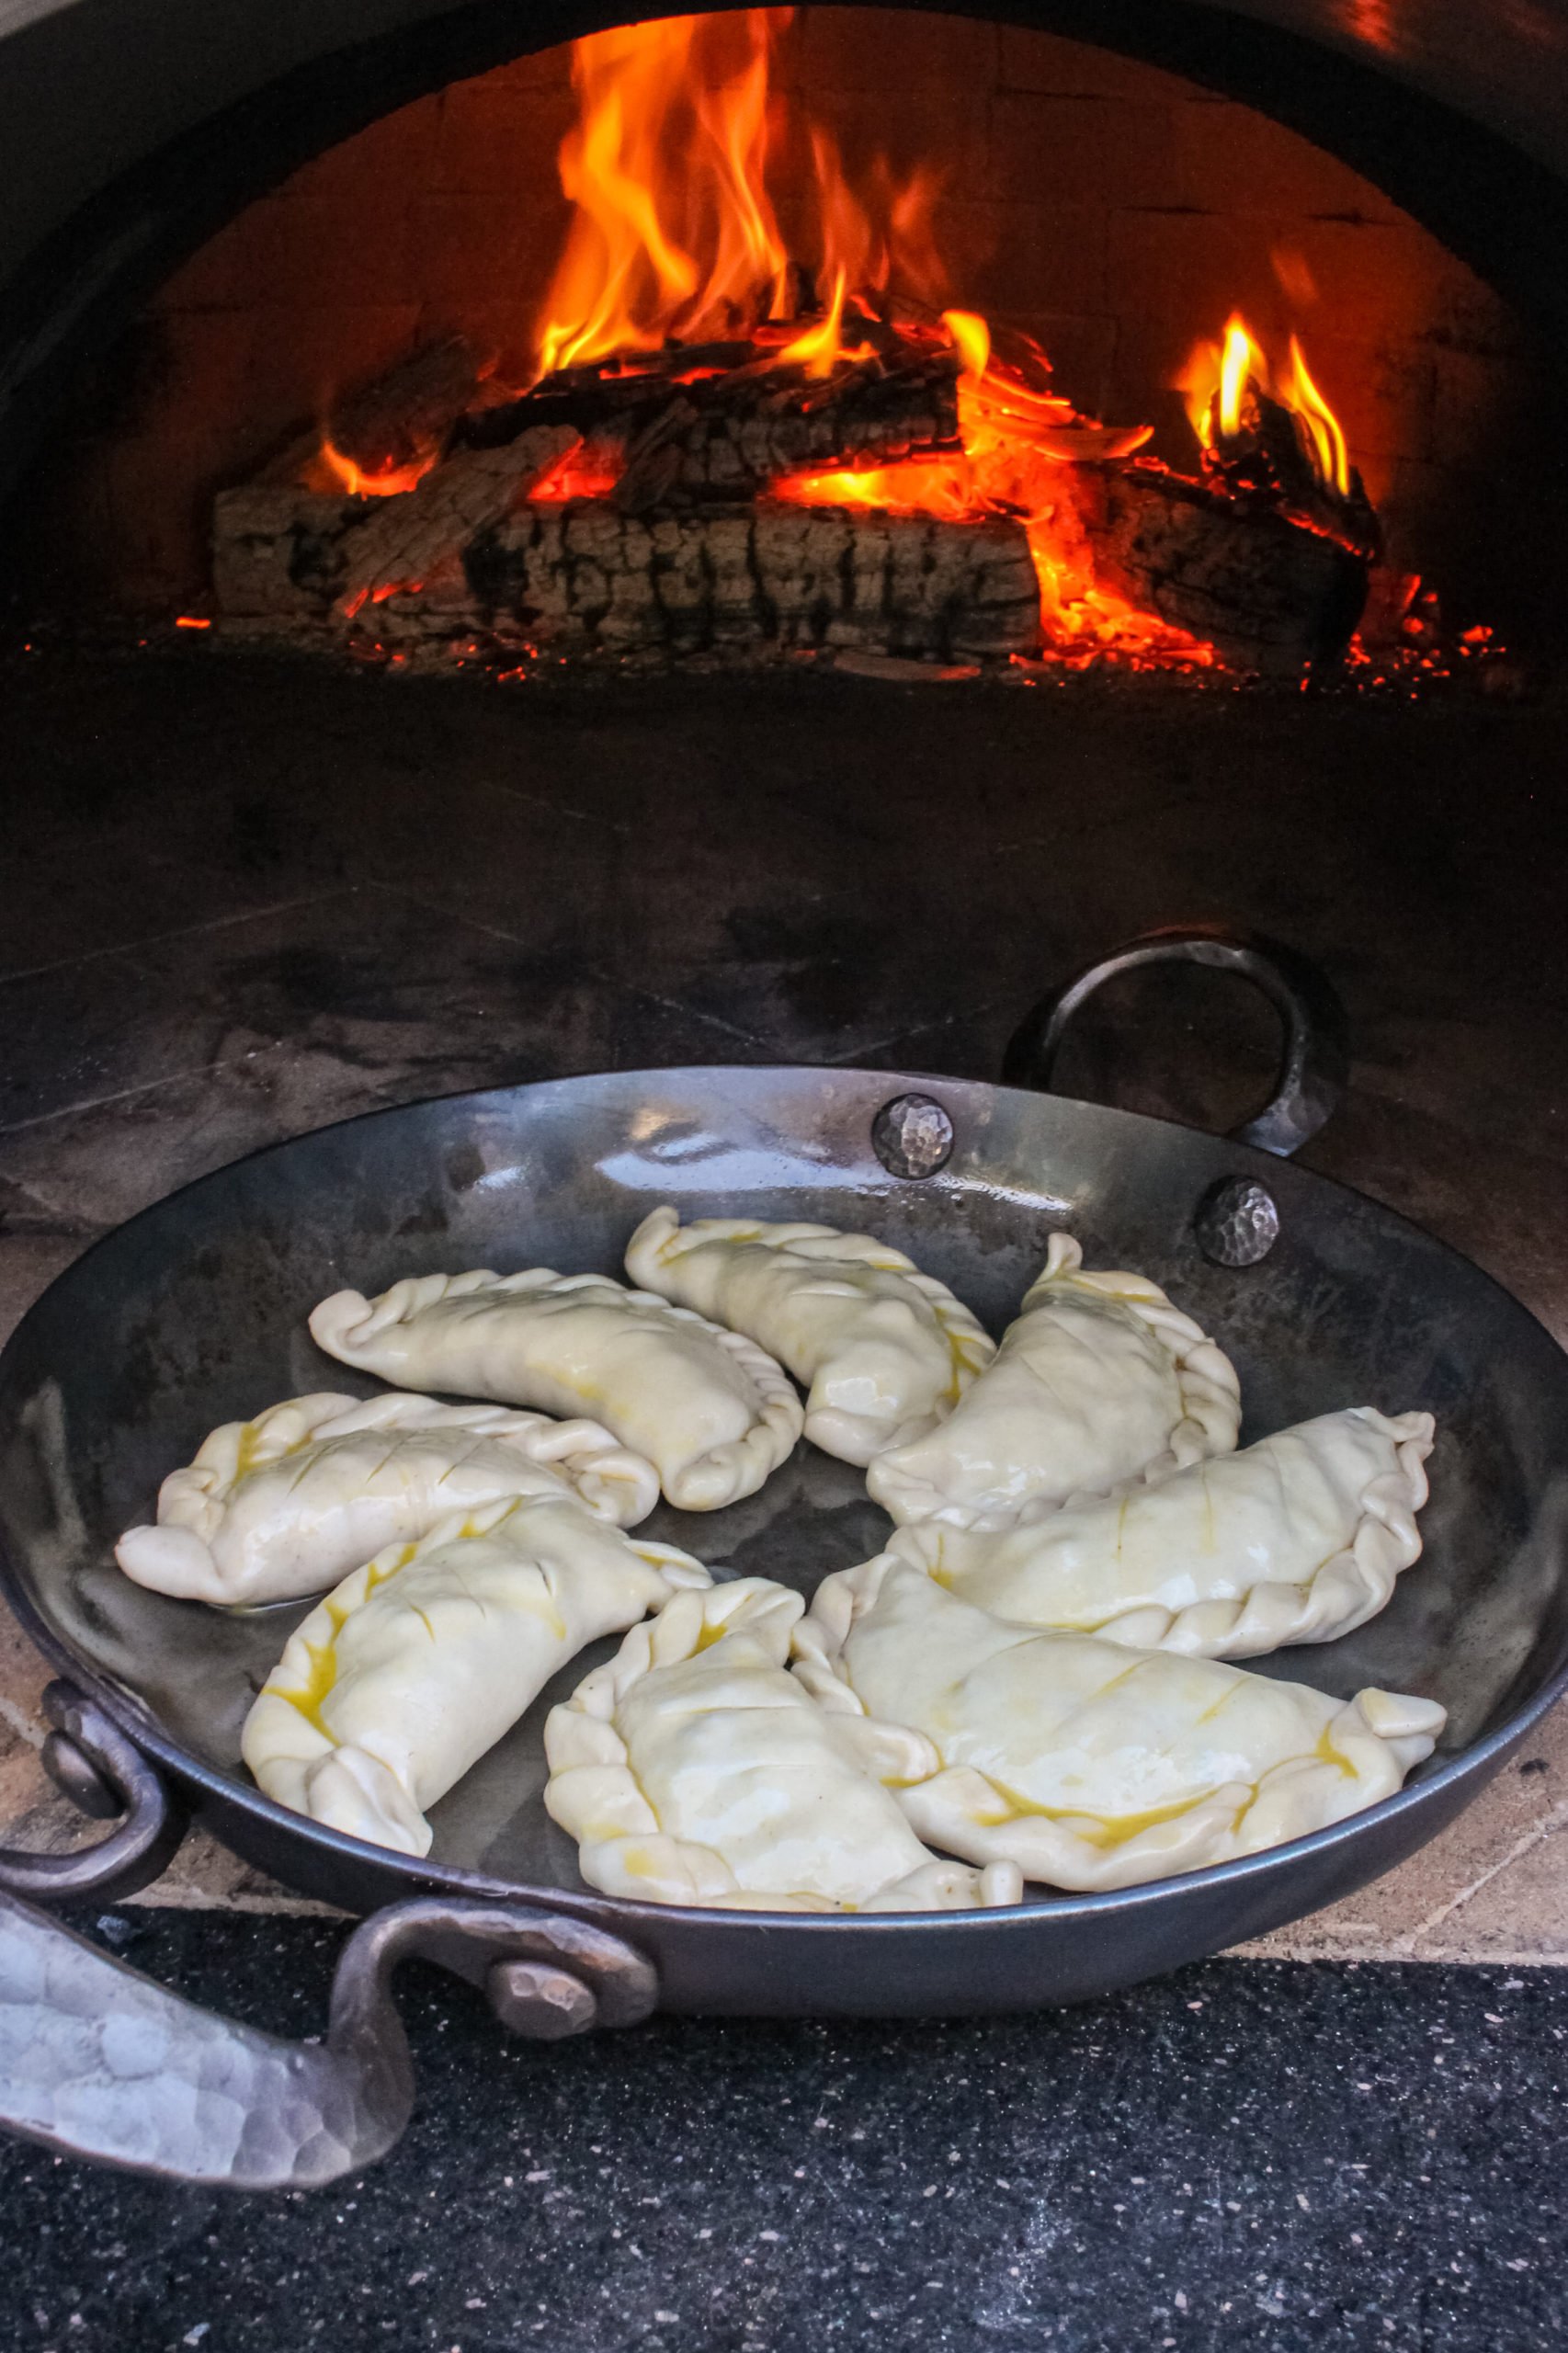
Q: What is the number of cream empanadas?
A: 8